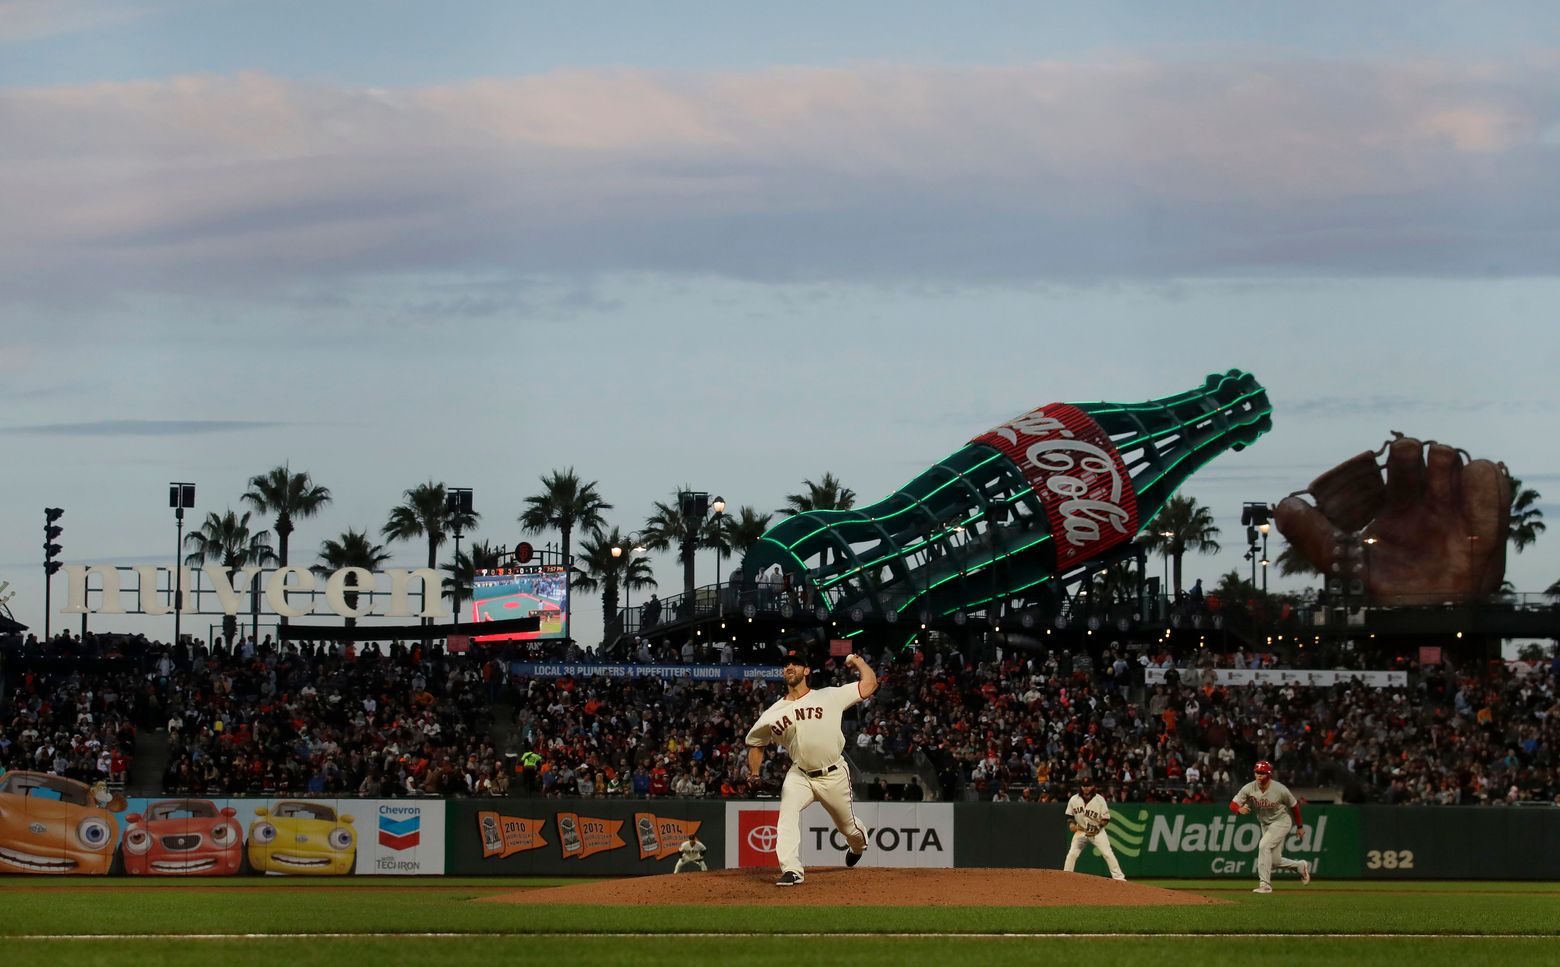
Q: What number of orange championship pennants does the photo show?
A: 3